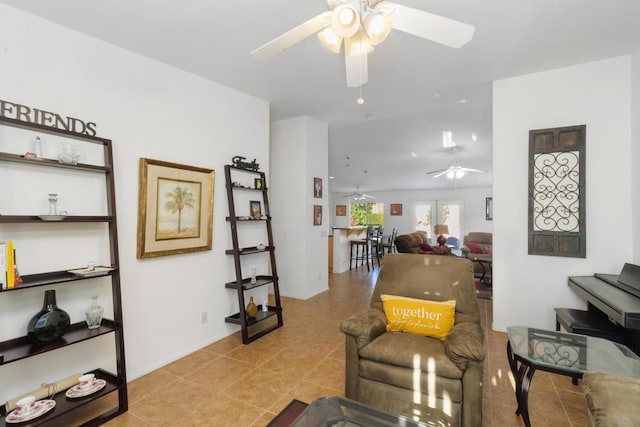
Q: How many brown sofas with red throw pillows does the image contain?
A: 2